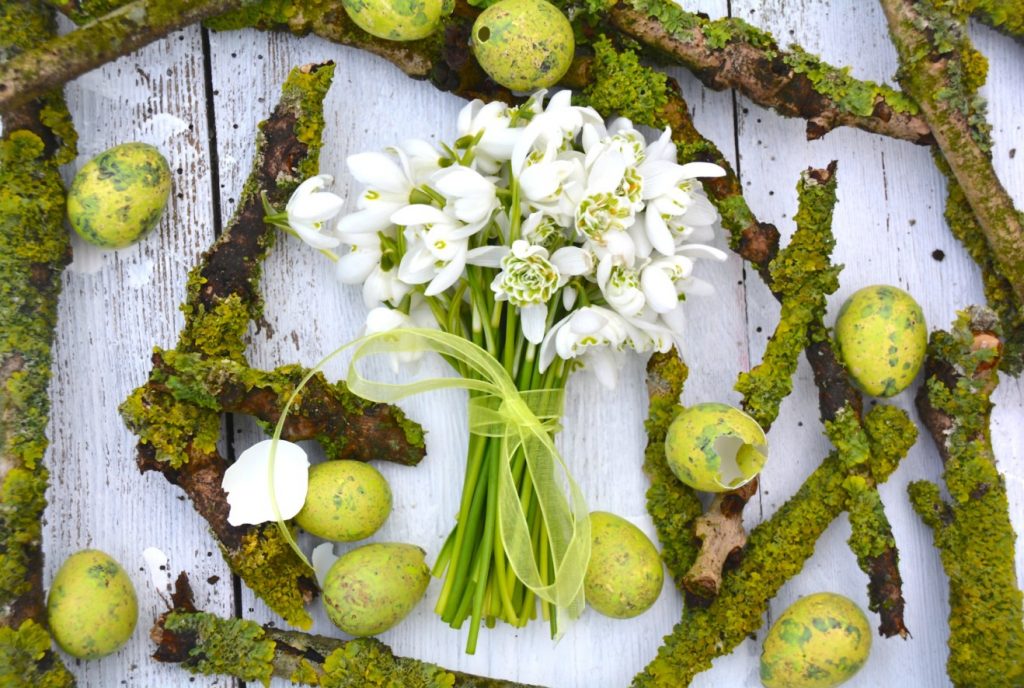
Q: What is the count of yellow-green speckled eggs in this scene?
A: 10